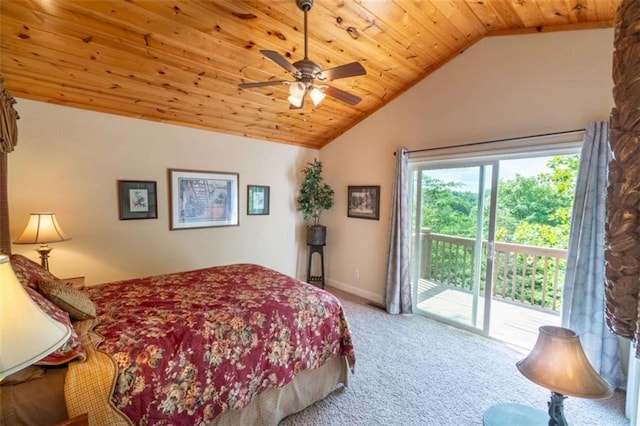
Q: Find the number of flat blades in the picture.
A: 5